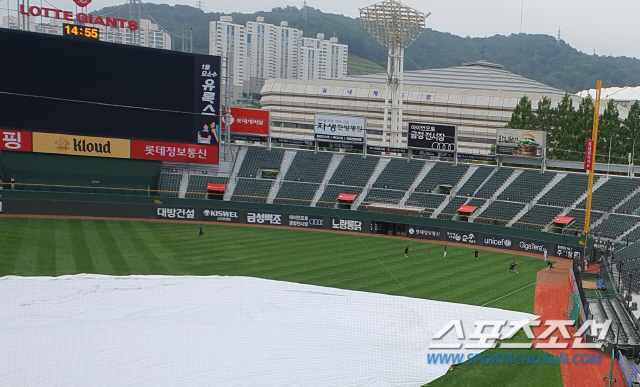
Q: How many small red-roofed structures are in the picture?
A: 4